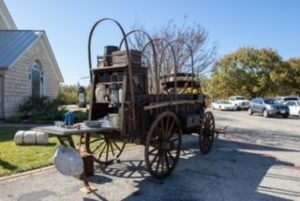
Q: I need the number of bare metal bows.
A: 4